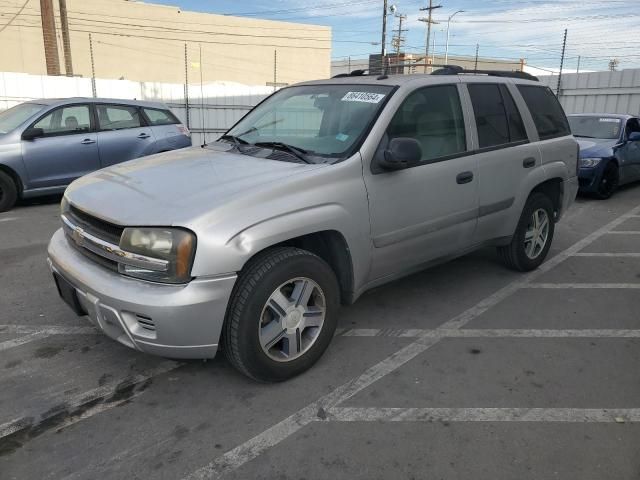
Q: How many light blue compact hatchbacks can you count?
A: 1